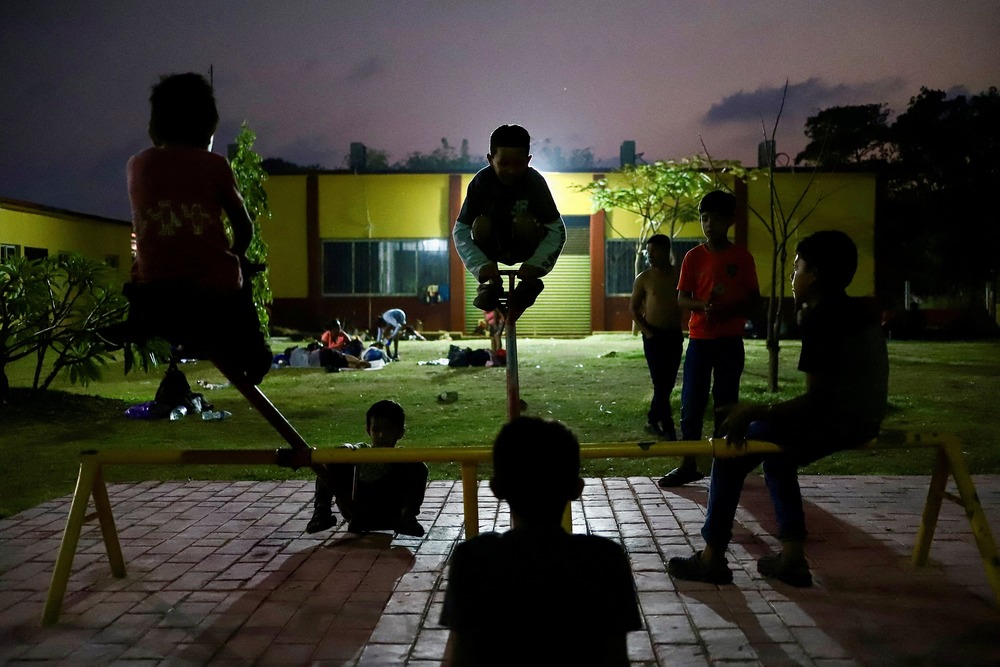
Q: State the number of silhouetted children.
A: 7